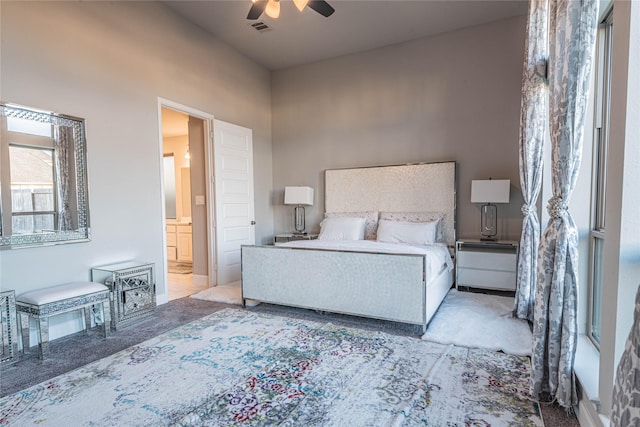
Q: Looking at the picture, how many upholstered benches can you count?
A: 1